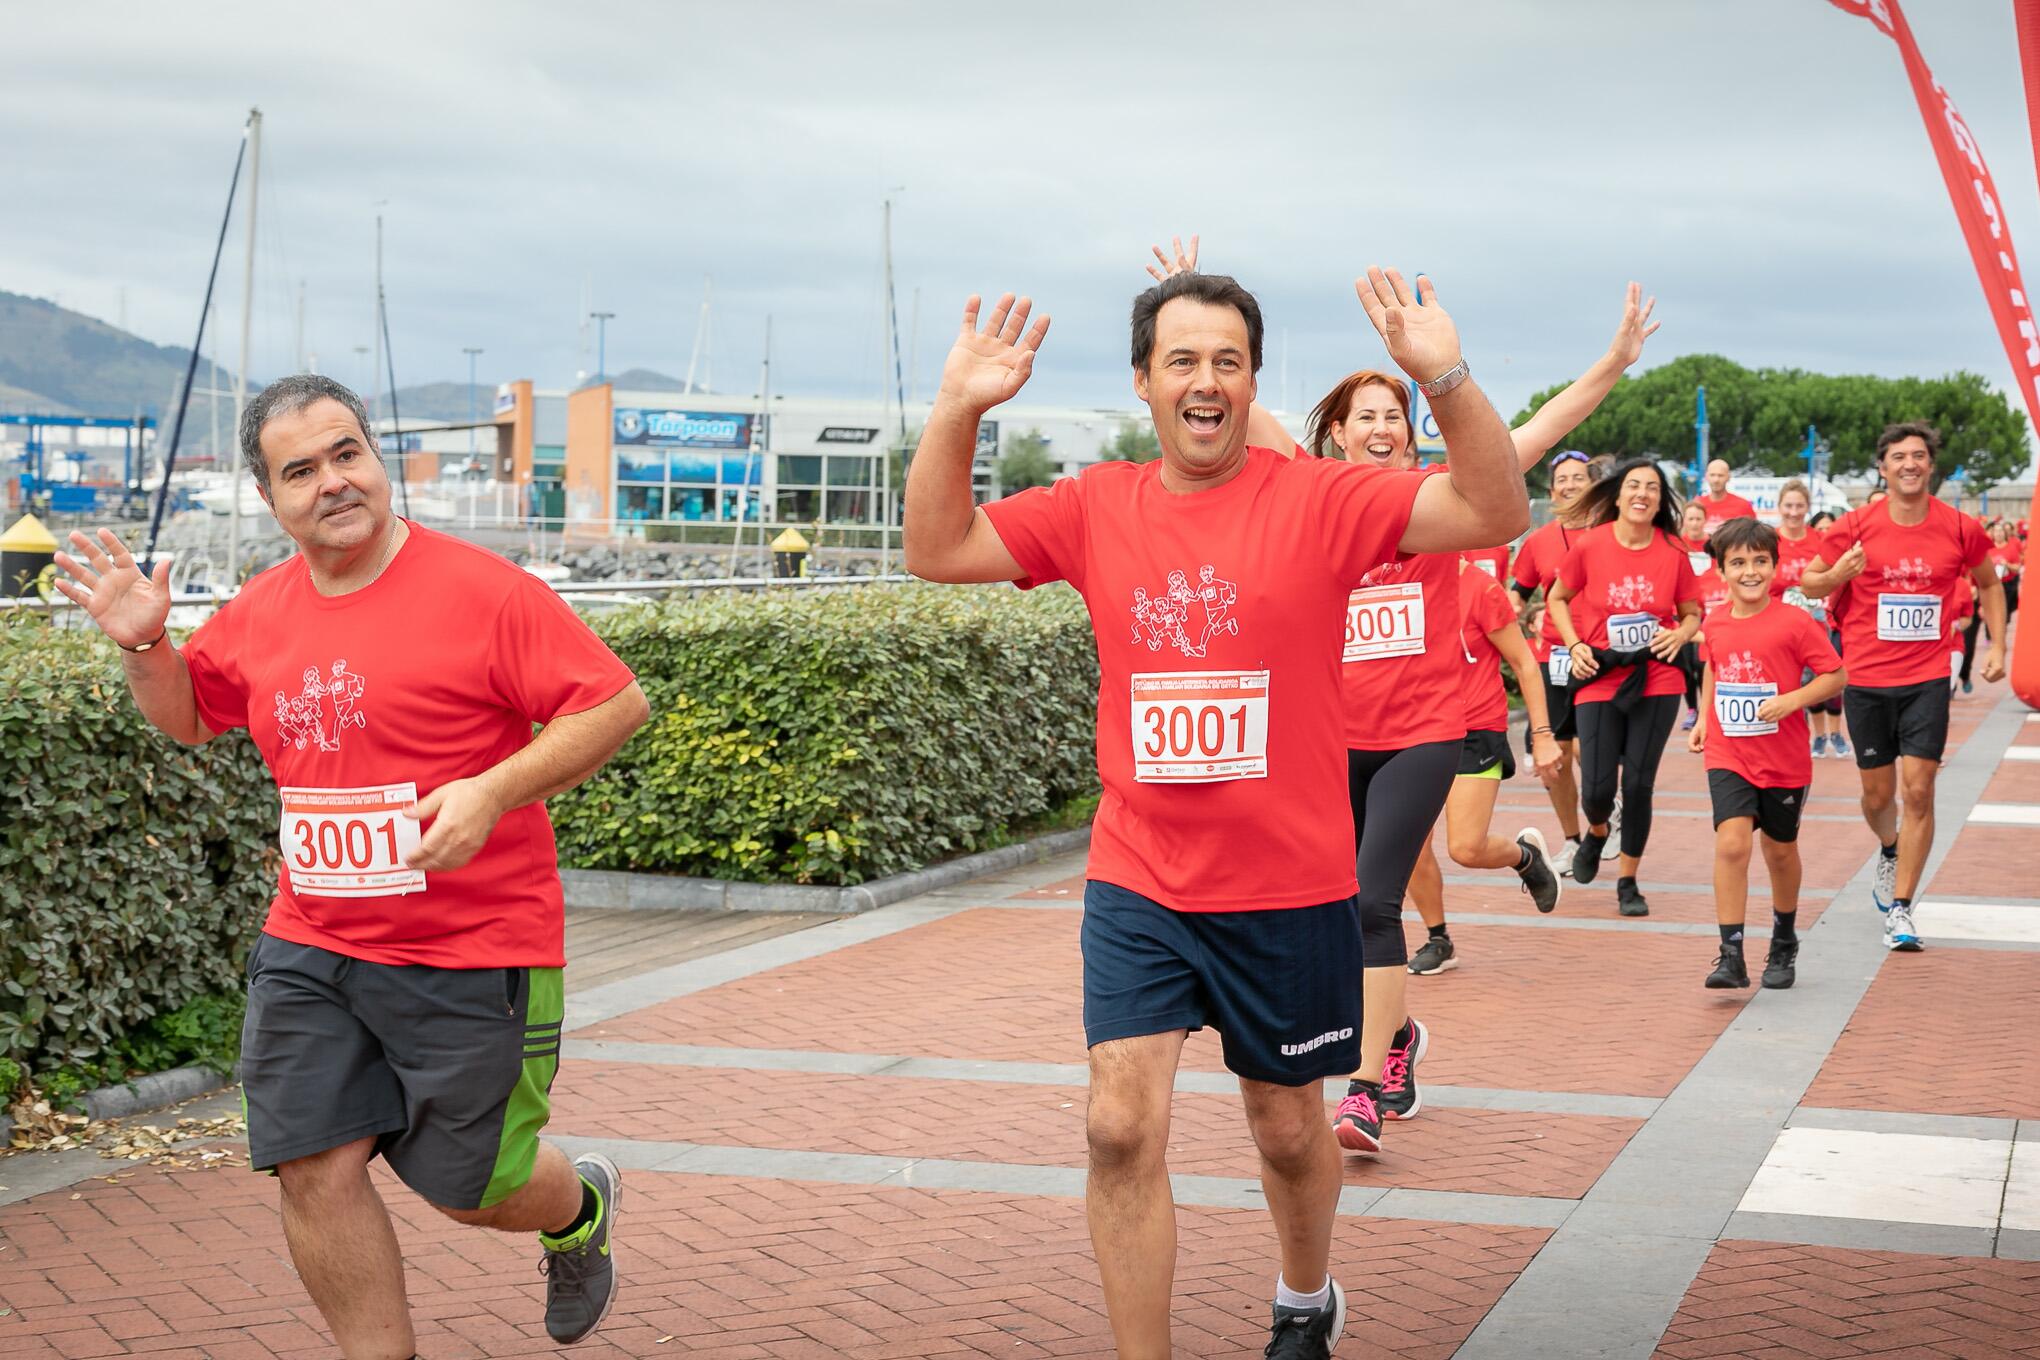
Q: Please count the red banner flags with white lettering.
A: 1